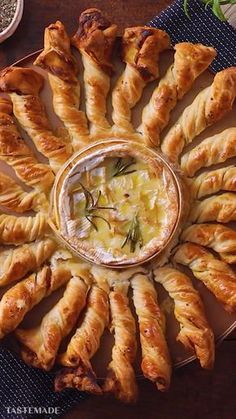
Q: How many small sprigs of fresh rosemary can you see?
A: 3